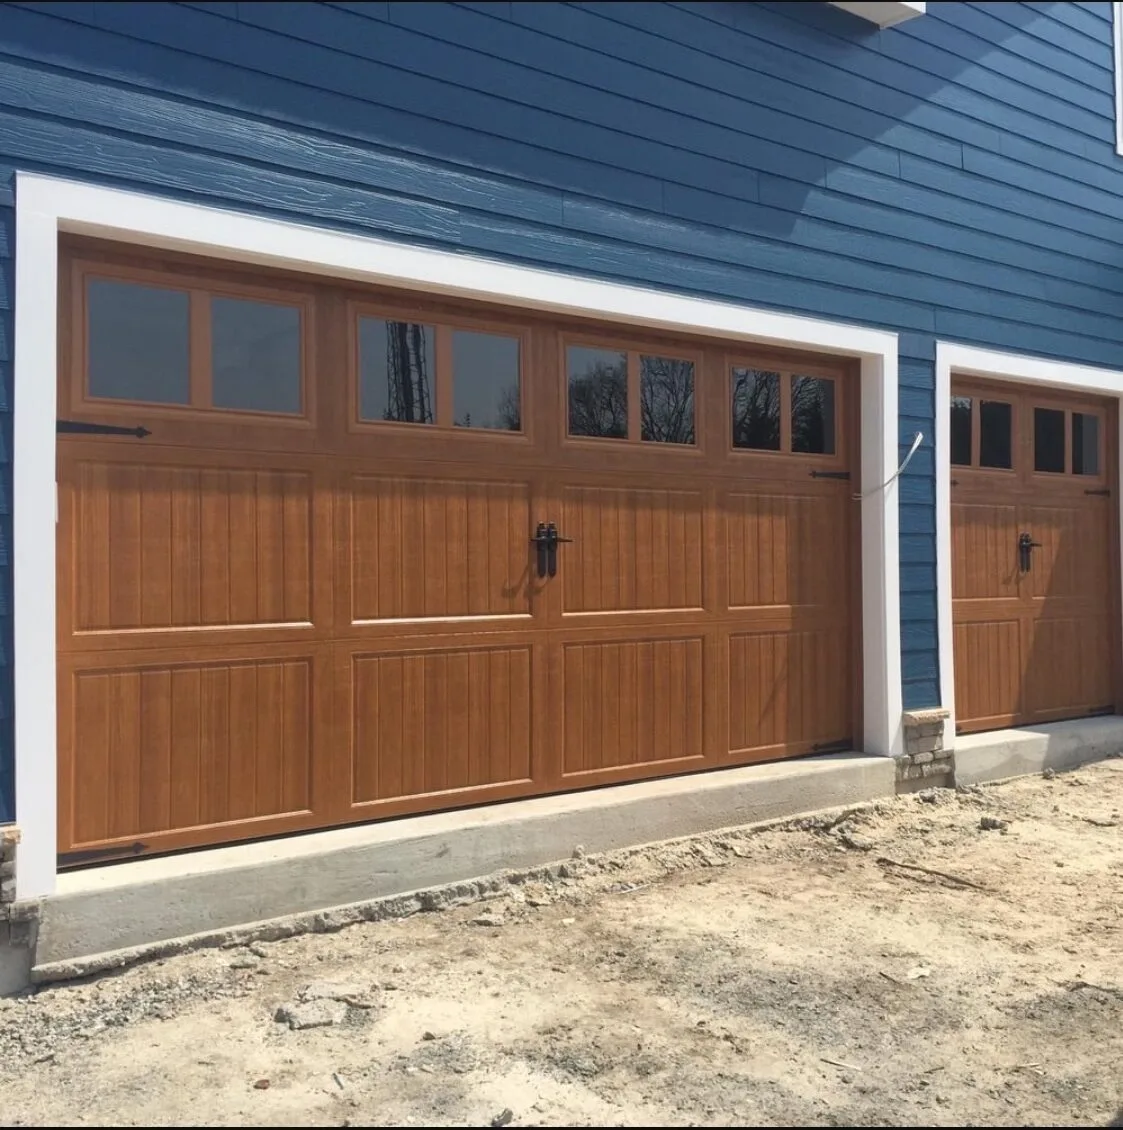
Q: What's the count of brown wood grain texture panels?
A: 12